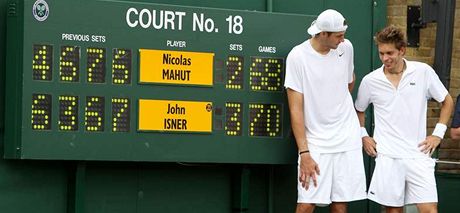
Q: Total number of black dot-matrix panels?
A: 12